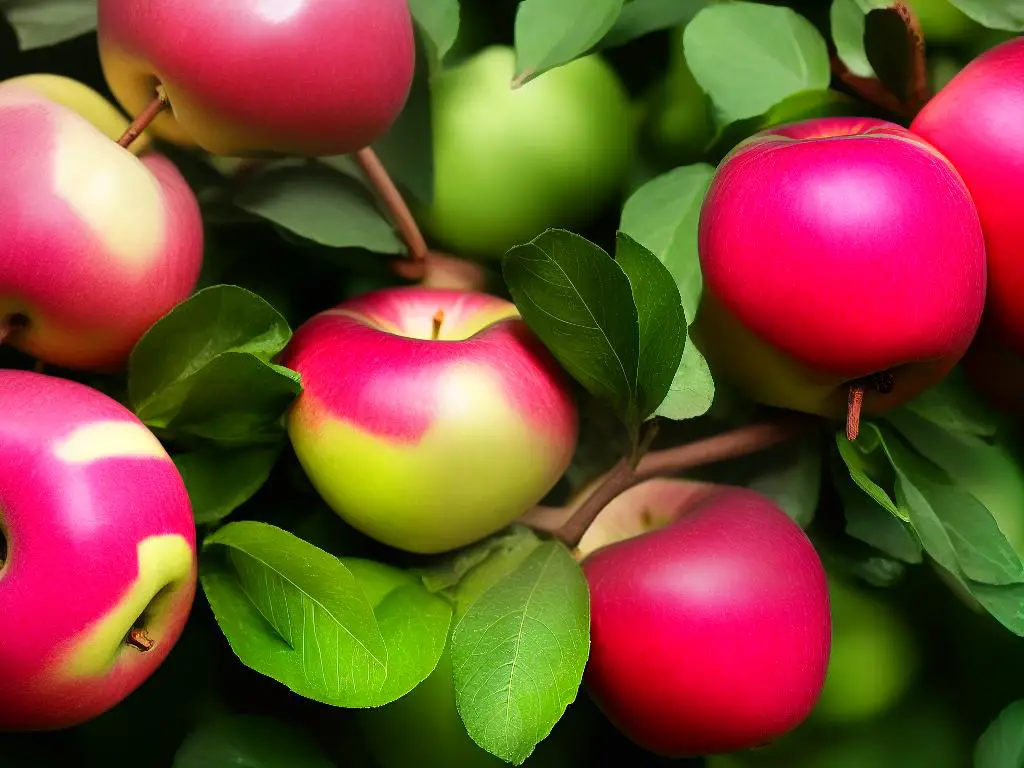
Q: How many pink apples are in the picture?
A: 7